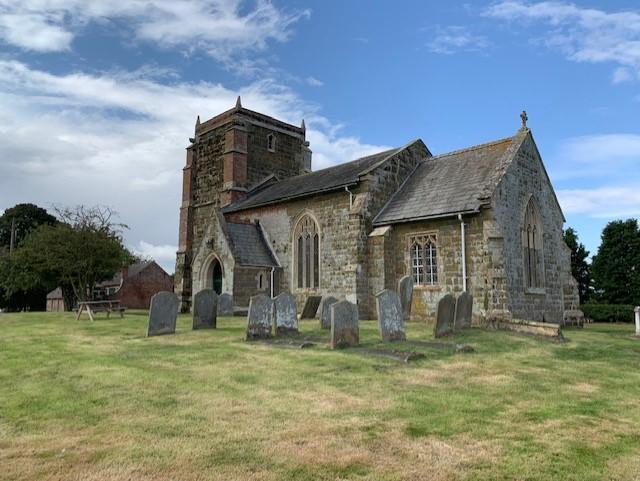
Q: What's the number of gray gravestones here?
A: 12